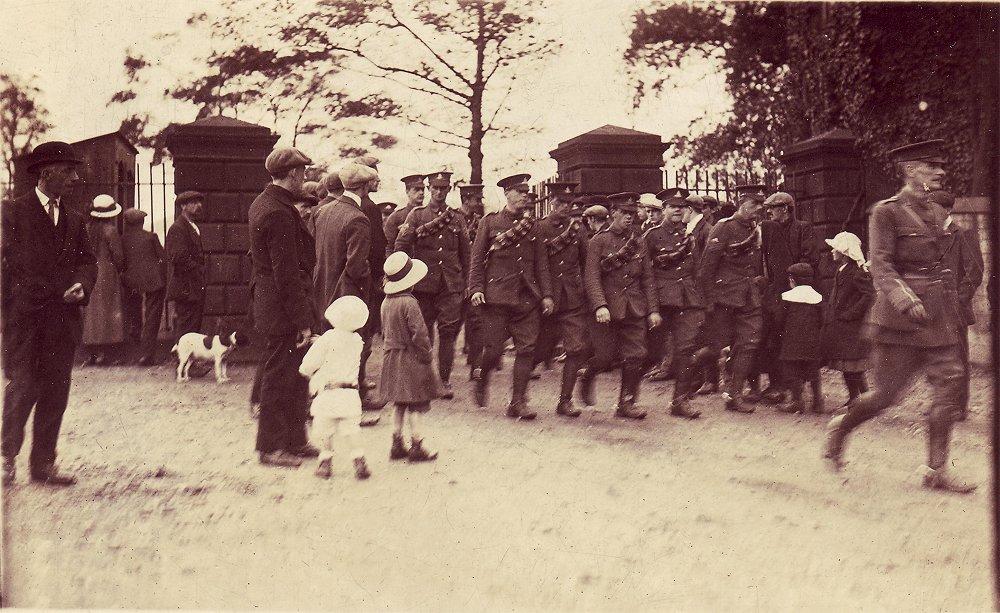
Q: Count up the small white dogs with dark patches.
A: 1